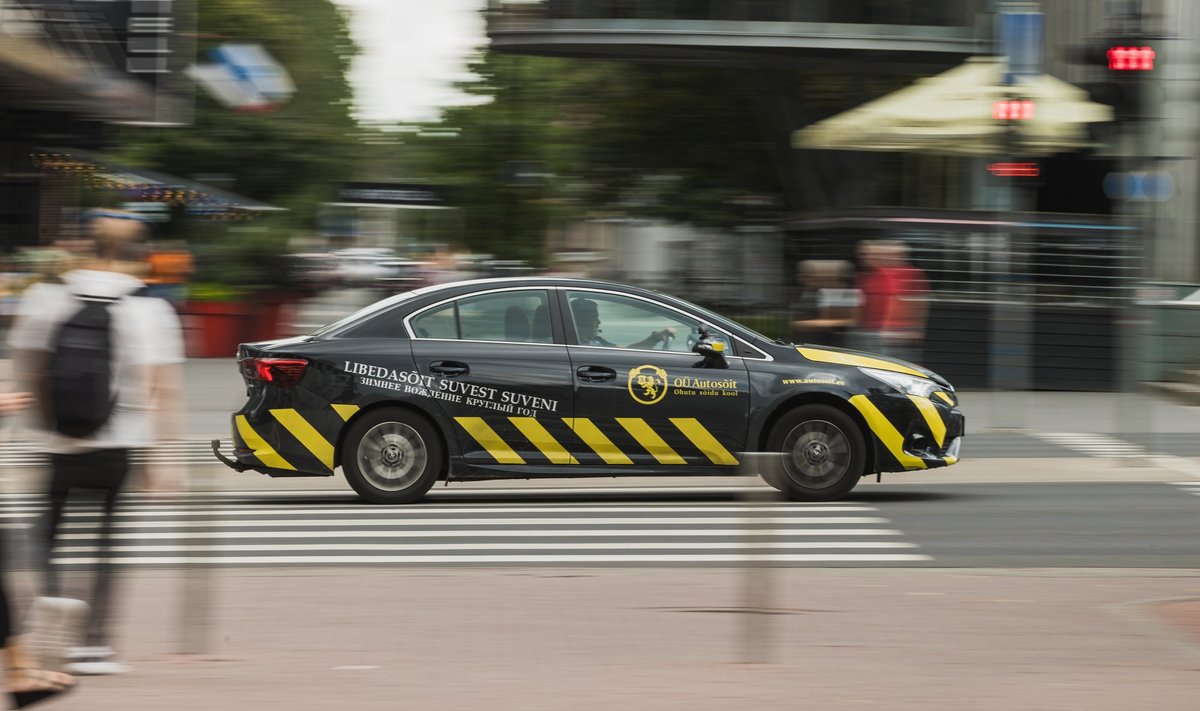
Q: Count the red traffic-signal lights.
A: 3